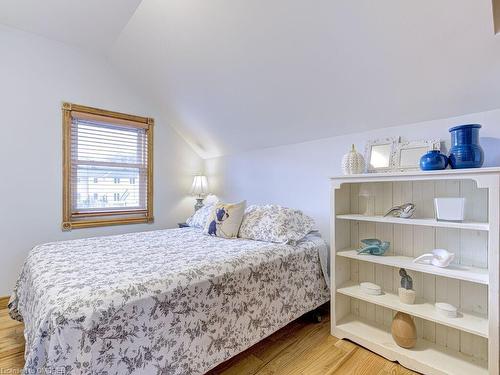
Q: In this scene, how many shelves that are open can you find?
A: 4